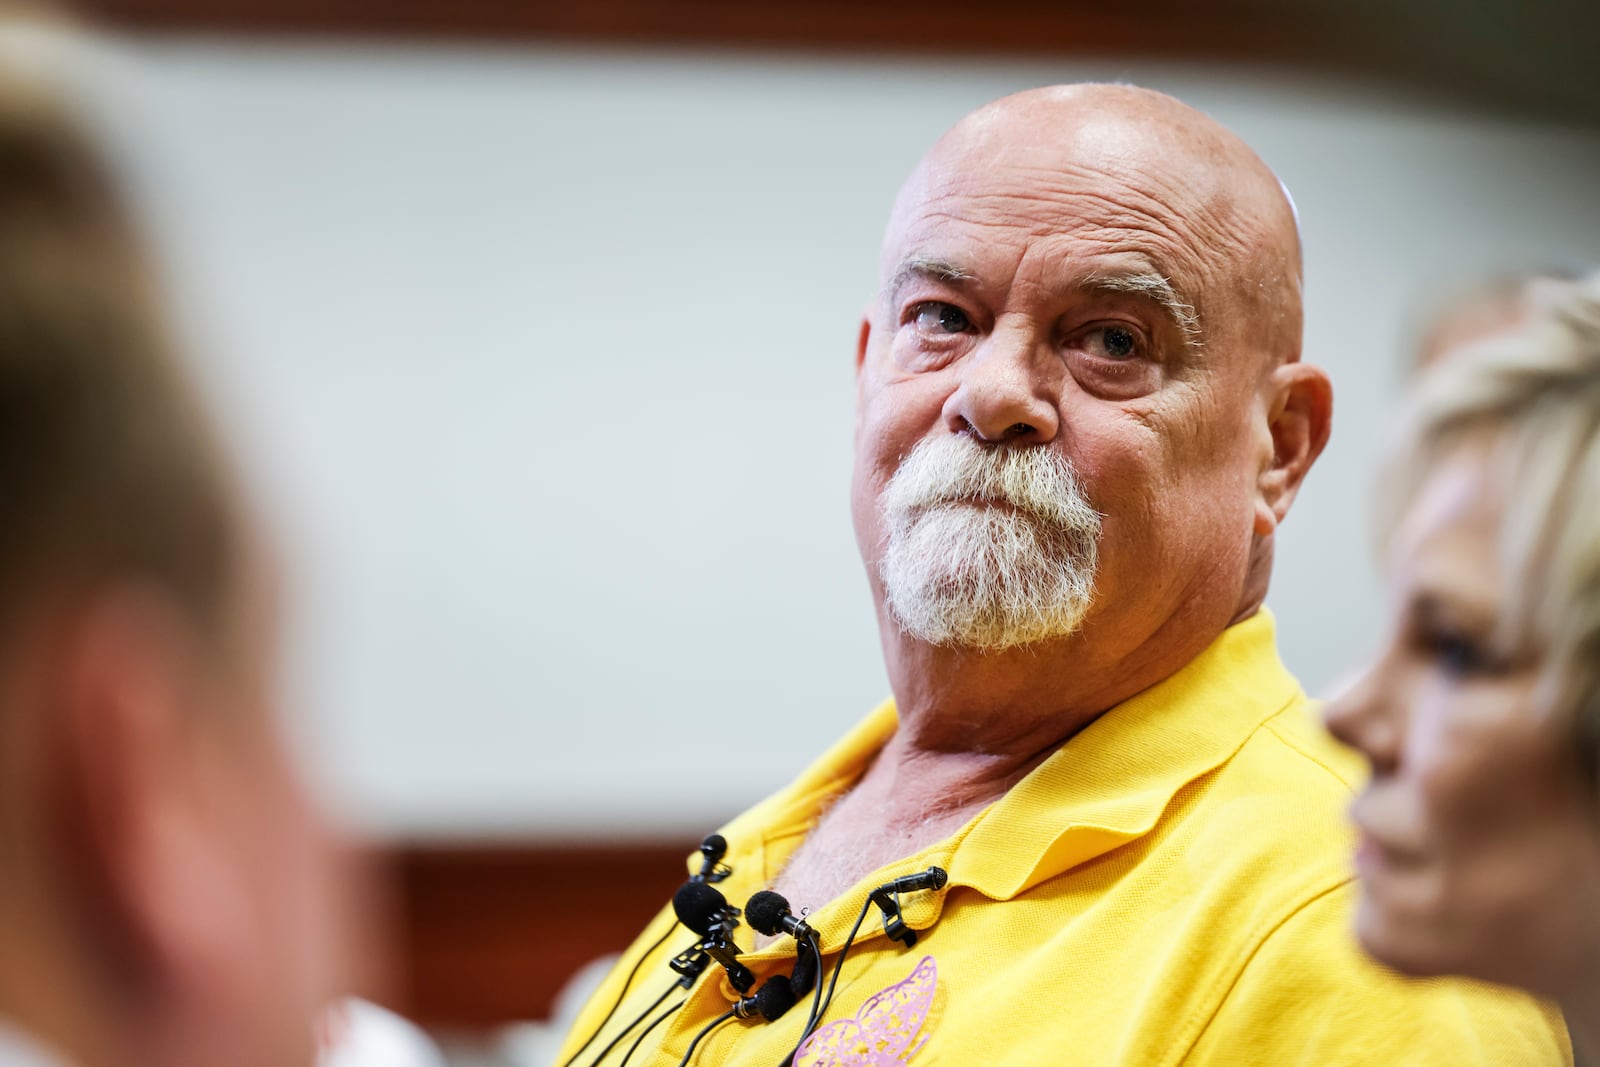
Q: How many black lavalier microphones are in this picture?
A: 5